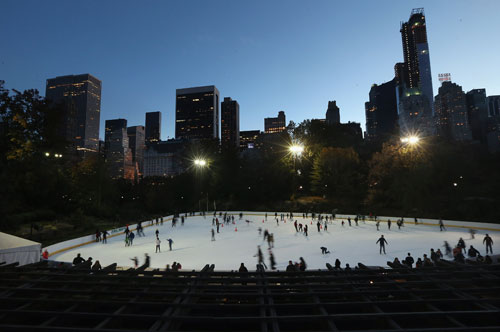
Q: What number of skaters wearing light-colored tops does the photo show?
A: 1